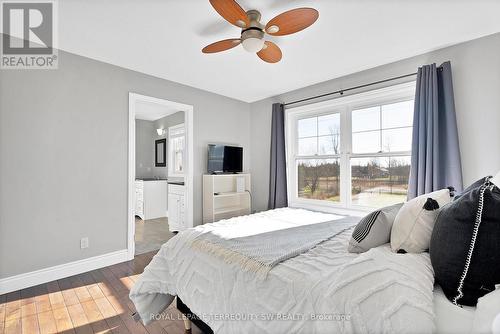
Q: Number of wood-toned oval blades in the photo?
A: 4